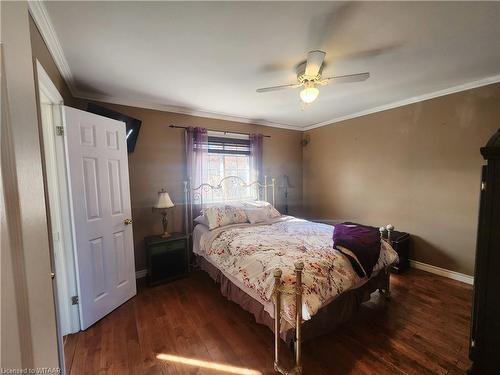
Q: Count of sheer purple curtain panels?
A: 2